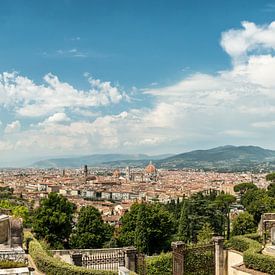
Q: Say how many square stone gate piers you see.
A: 4